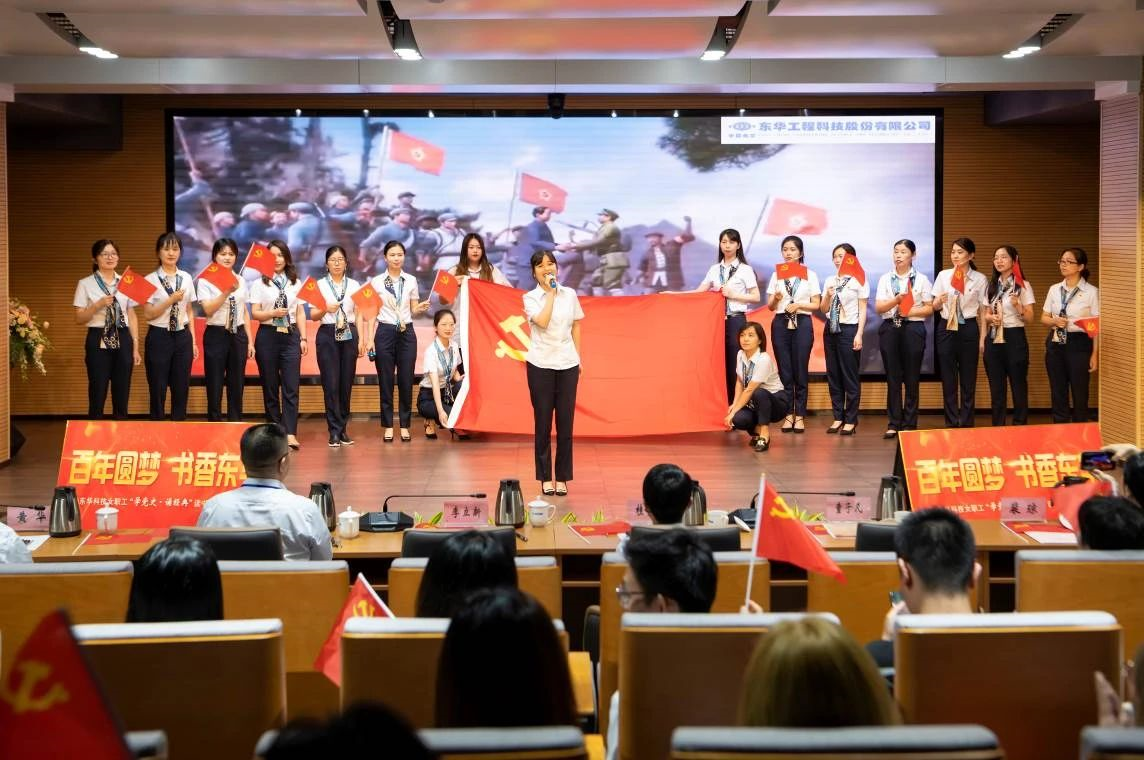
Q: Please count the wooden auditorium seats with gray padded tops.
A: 14